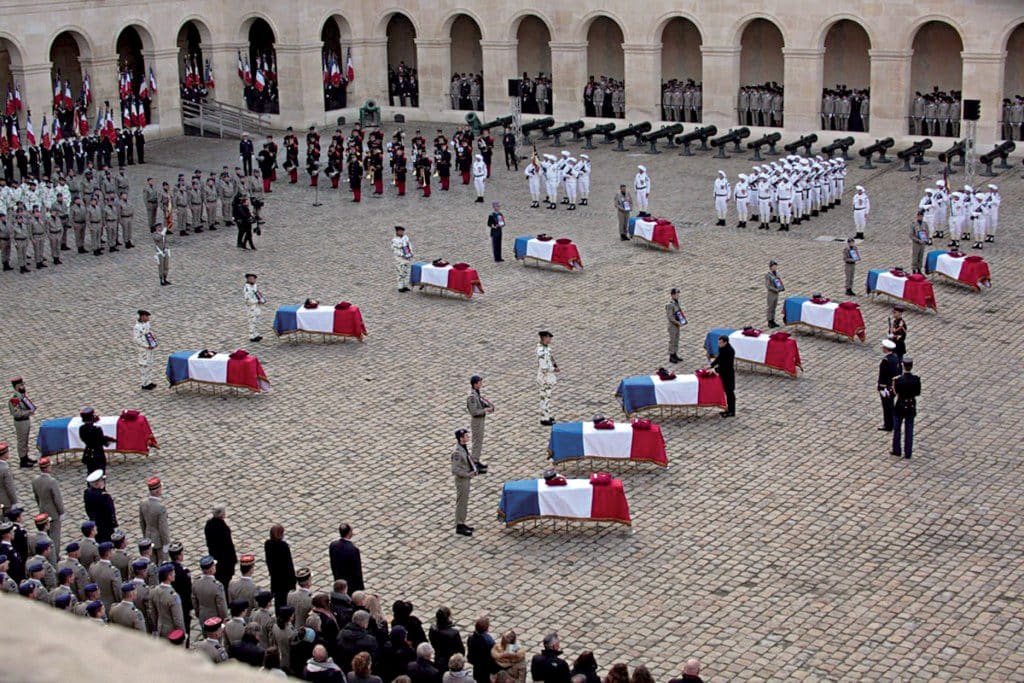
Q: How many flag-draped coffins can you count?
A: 13